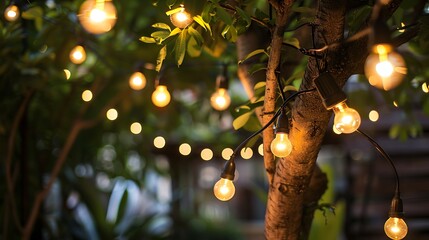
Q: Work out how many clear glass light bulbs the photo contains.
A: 12